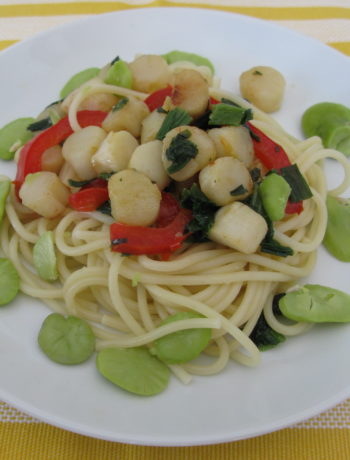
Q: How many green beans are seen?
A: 15